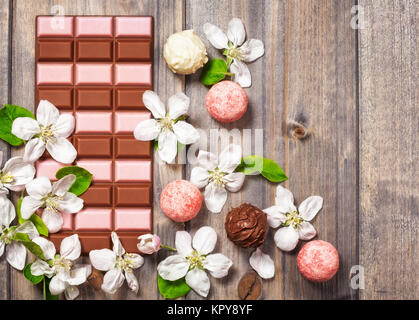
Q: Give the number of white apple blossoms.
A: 11